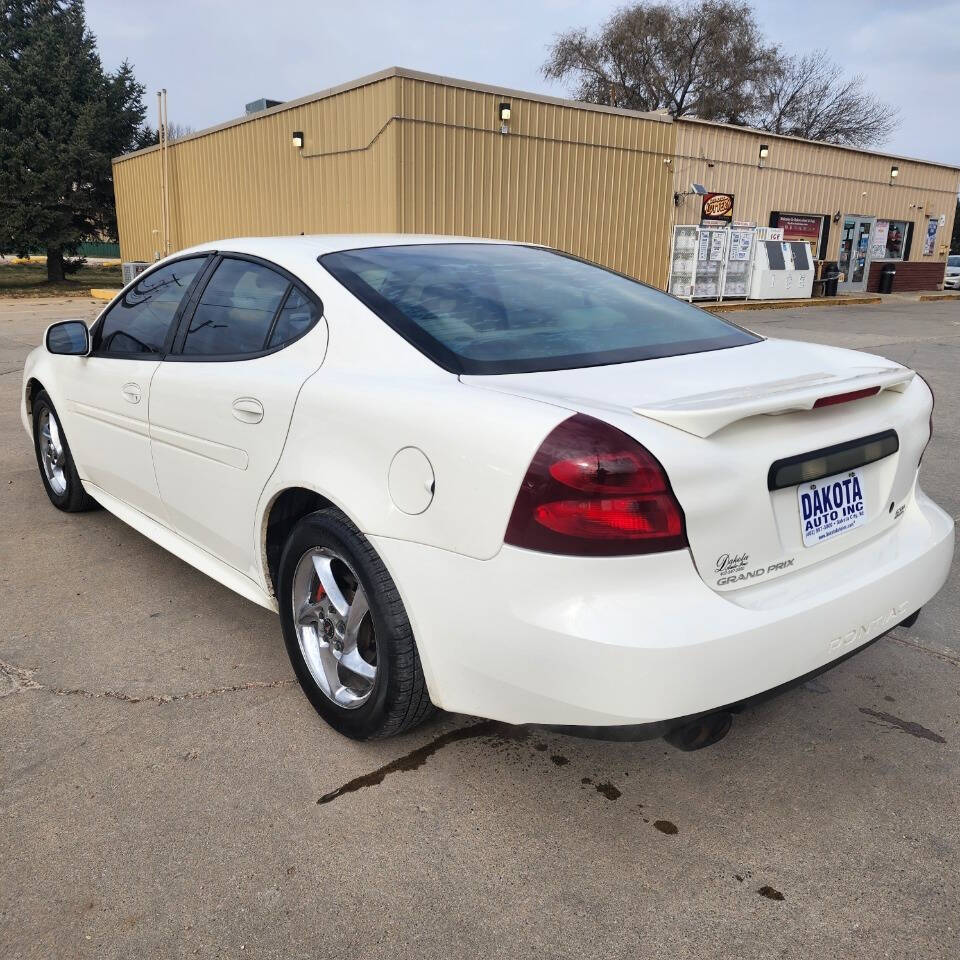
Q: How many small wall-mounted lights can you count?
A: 4